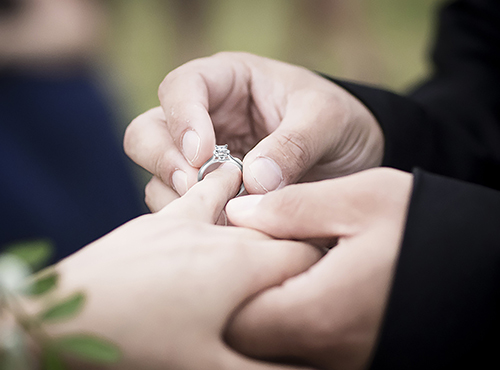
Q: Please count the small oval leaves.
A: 4